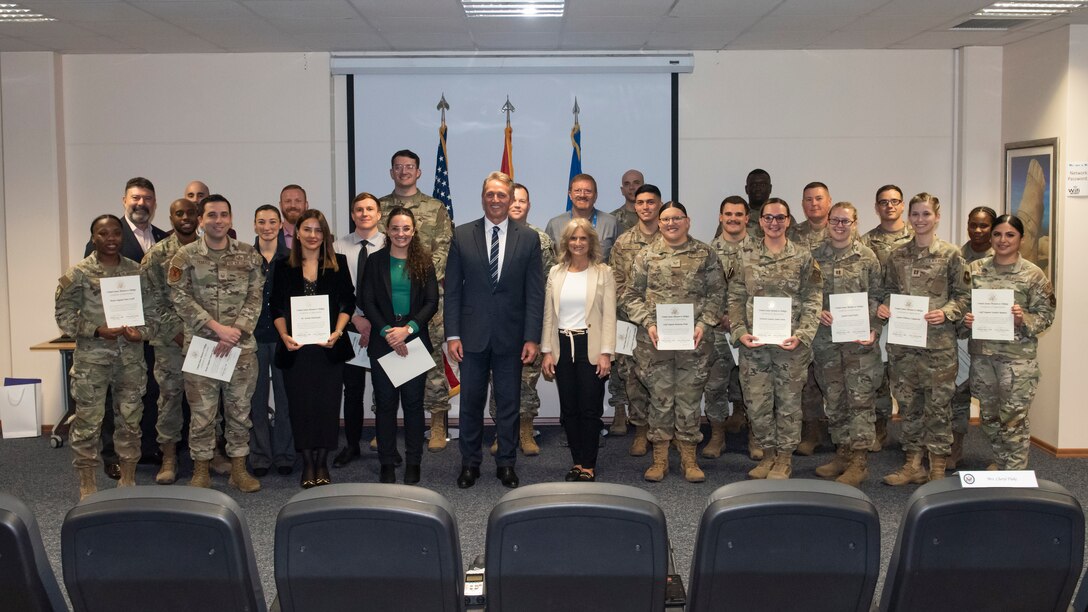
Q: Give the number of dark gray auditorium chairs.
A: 6